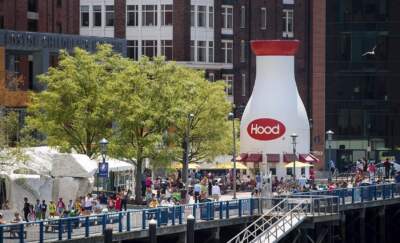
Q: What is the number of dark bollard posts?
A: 3